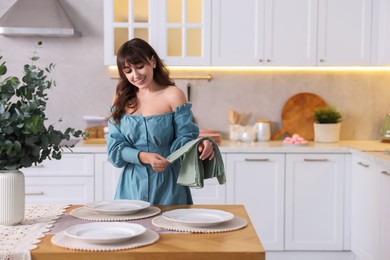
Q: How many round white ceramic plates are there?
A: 3